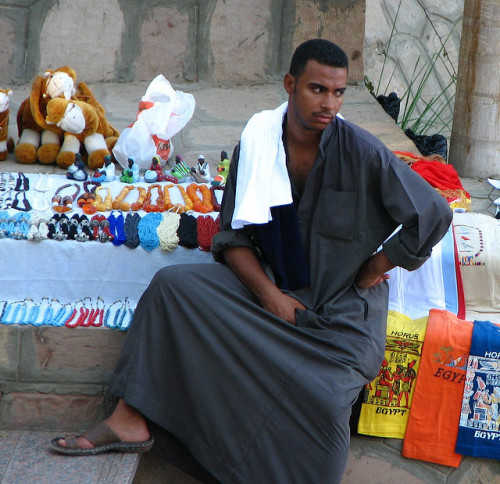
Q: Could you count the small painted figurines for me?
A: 7